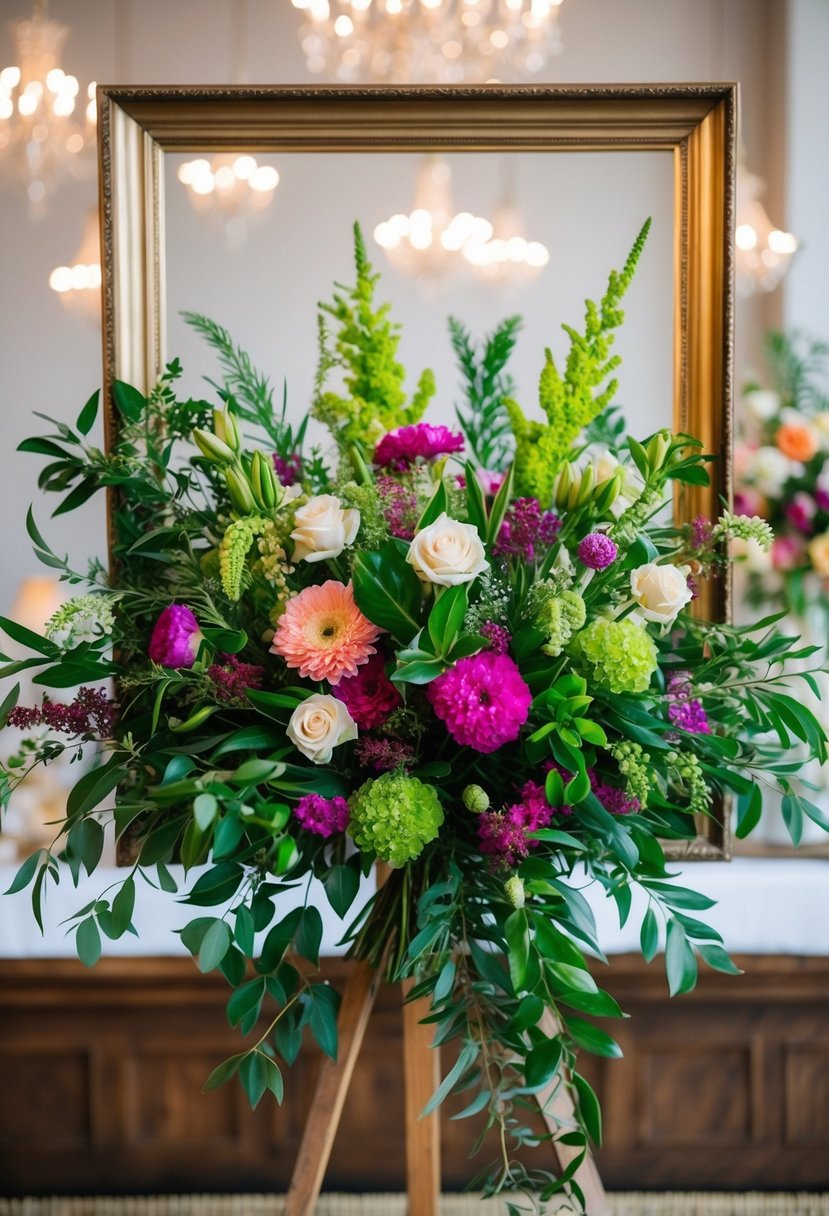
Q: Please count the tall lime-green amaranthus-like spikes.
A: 2